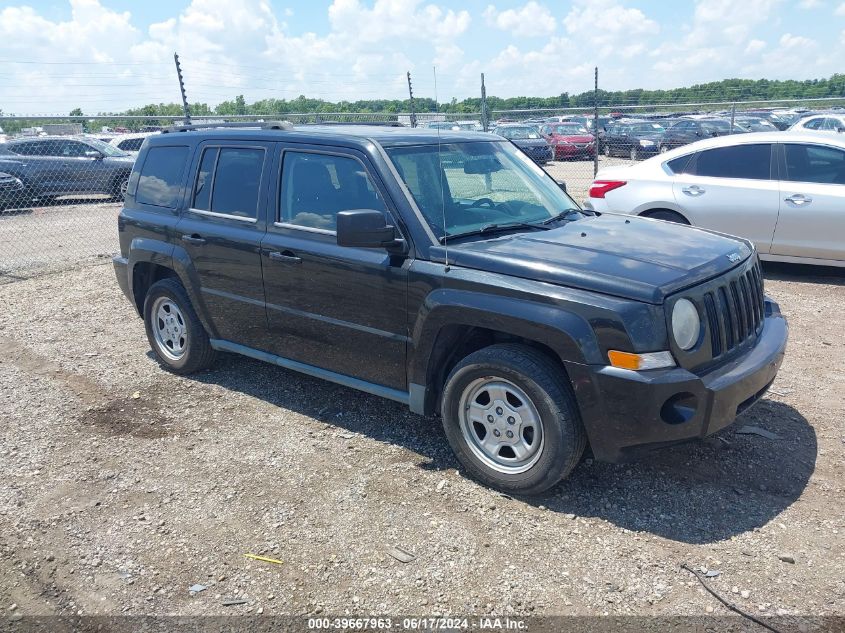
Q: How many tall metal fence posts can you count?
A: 4